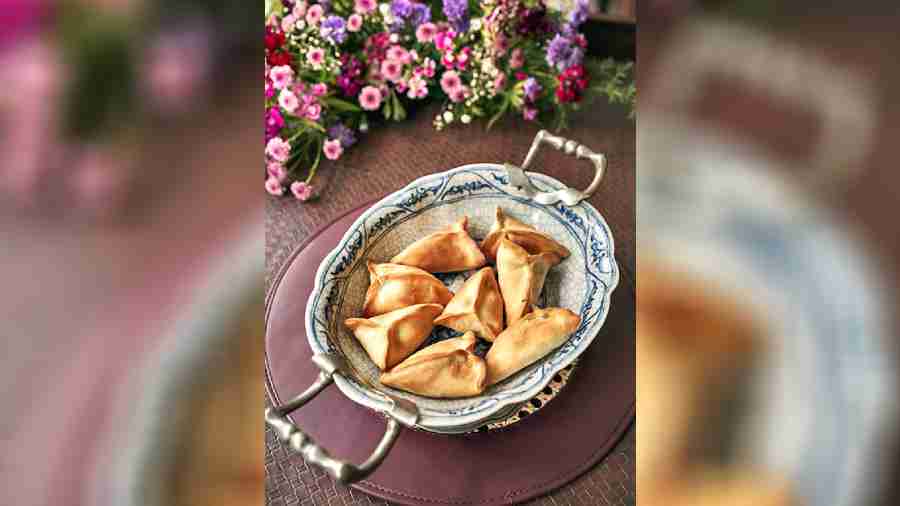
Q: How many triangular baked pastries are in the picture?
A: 8